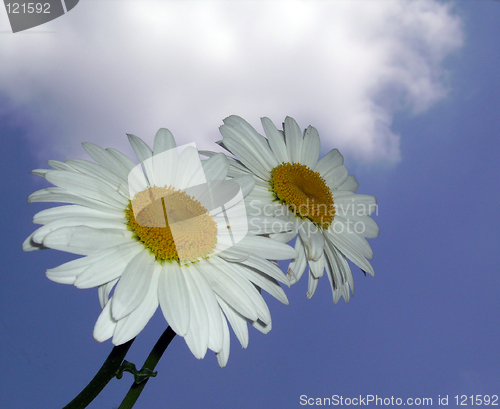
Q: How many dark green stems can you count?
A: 2